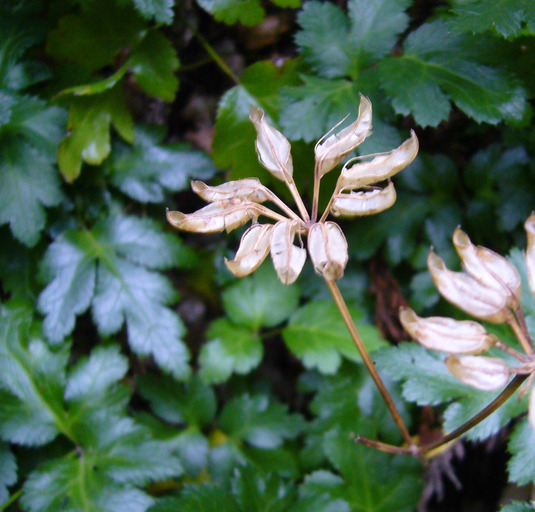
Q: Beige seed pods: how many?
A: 15